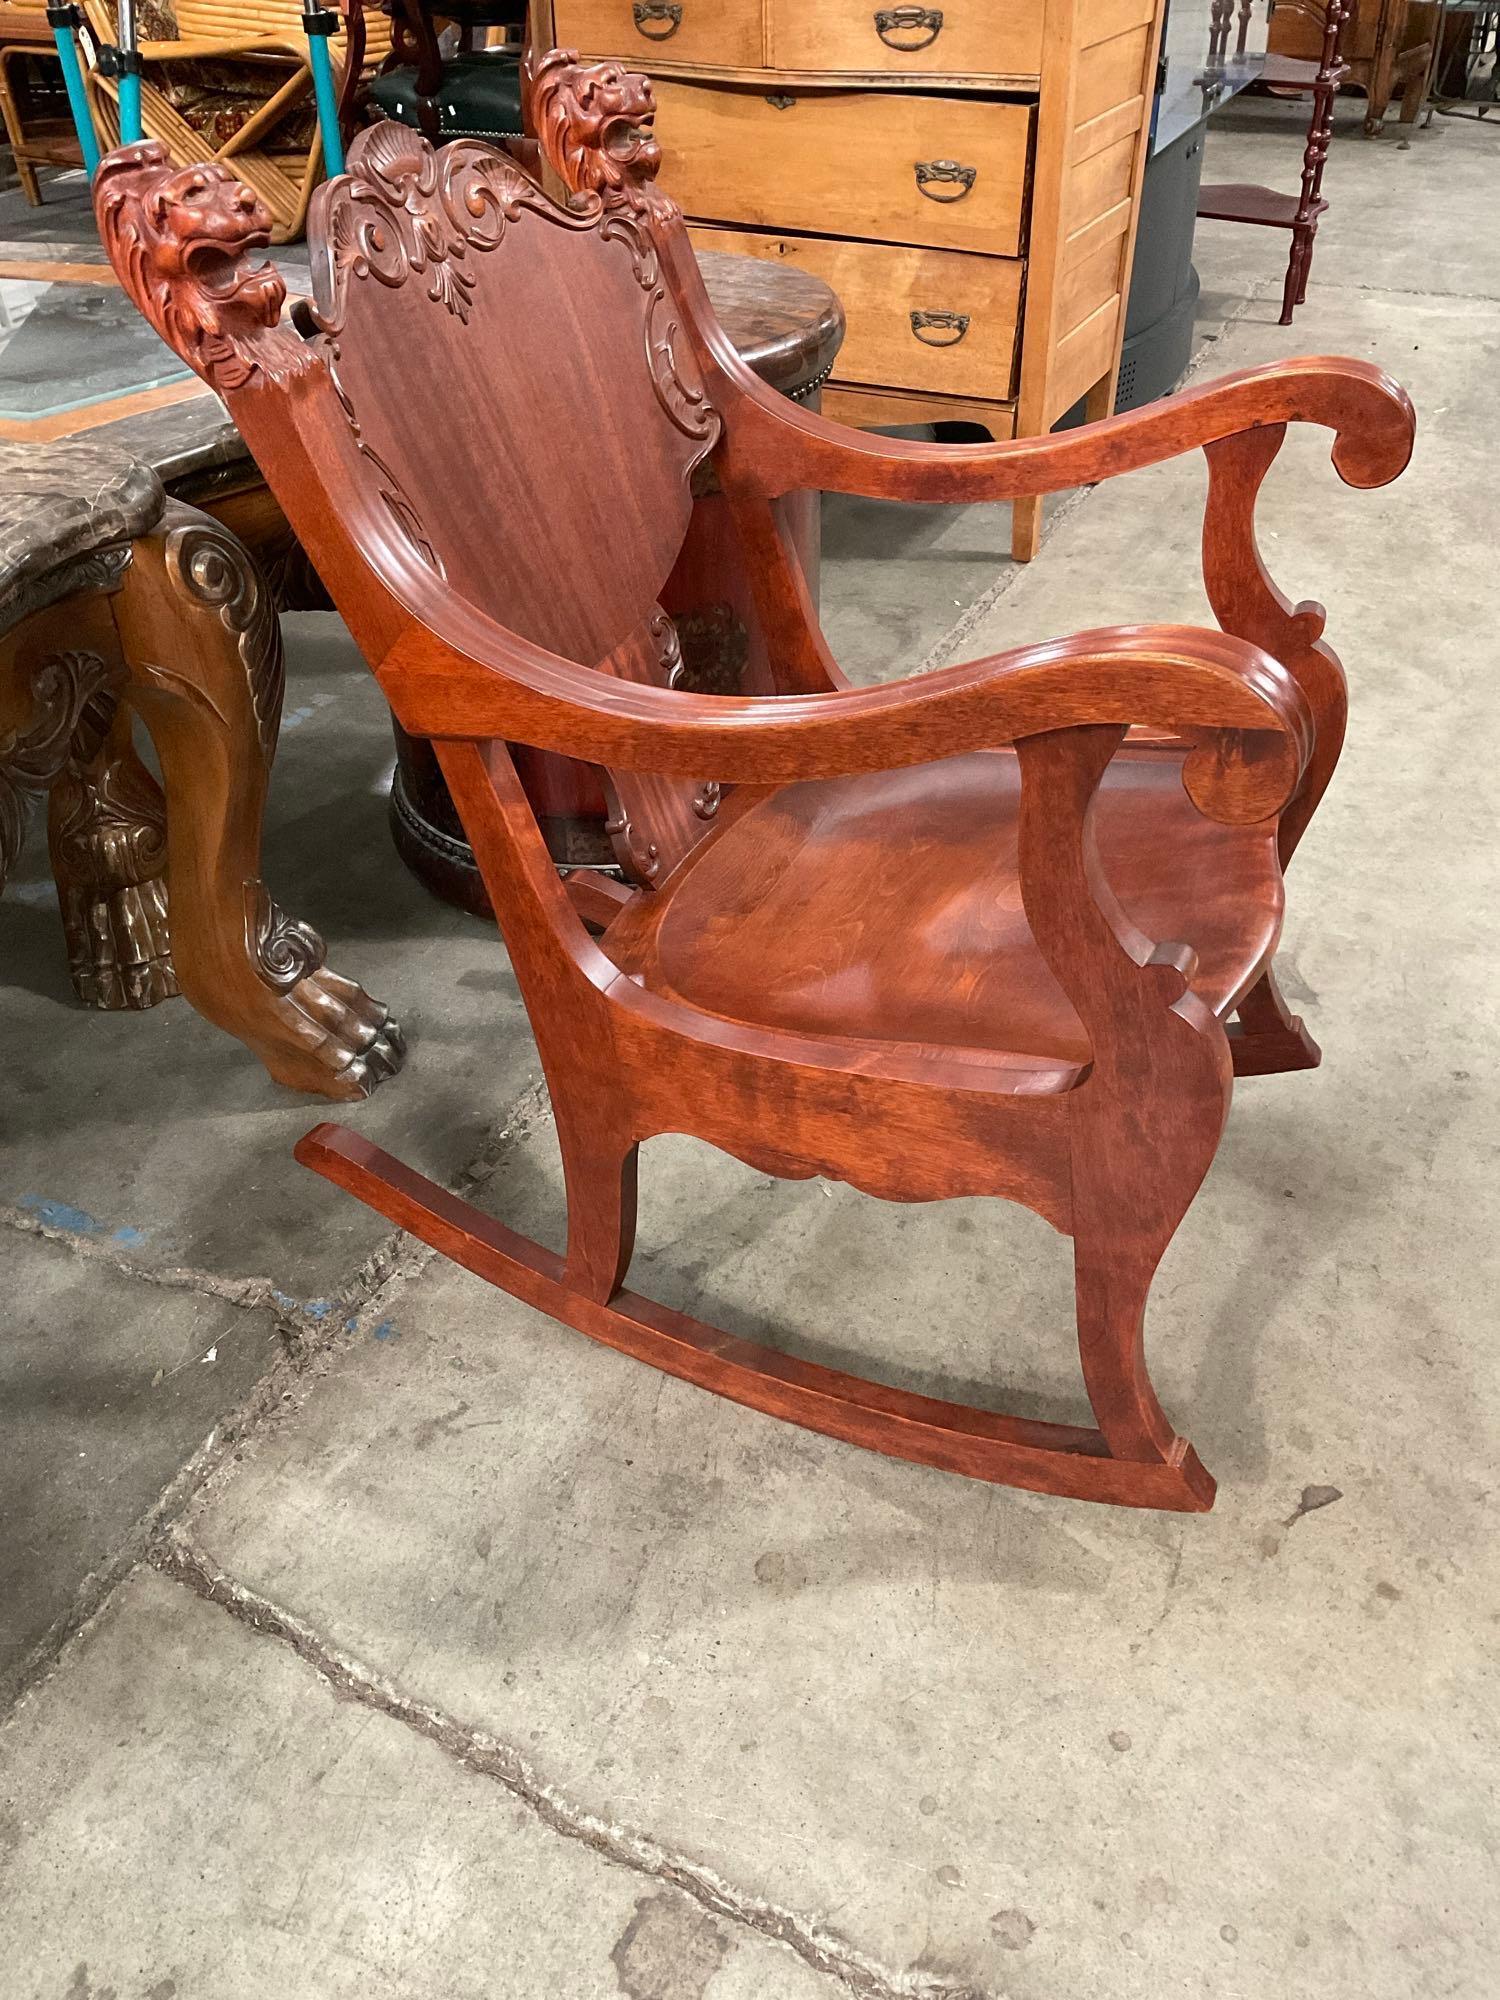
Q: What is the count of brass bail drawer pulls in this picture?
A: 4